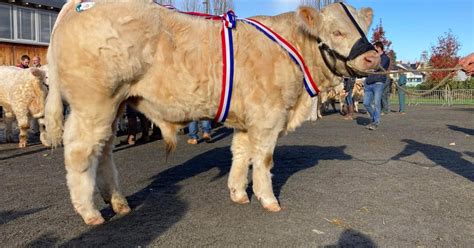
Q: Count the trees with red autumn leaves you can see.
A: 2